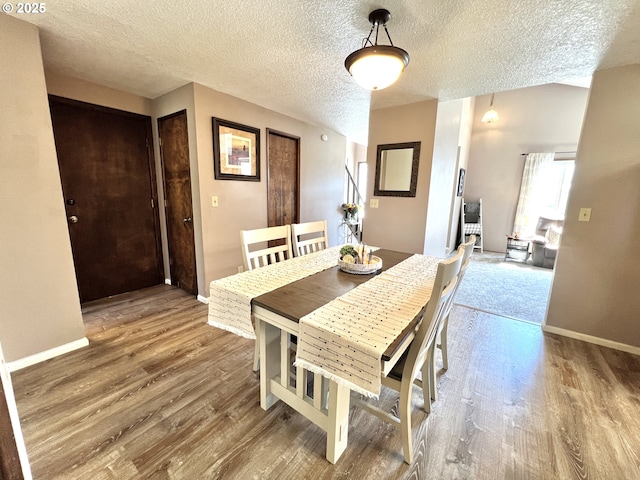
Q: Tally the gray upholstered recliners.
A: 1